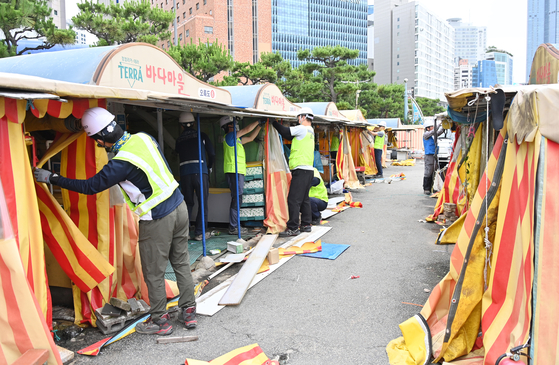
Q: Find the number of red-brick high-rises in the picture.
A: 1